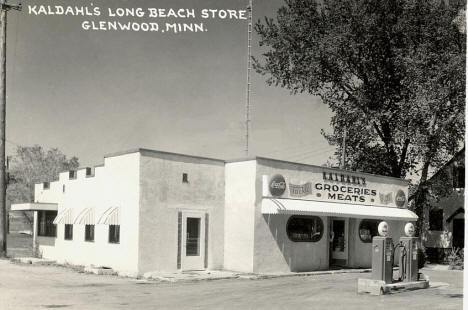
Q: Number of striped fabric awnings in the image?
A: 3